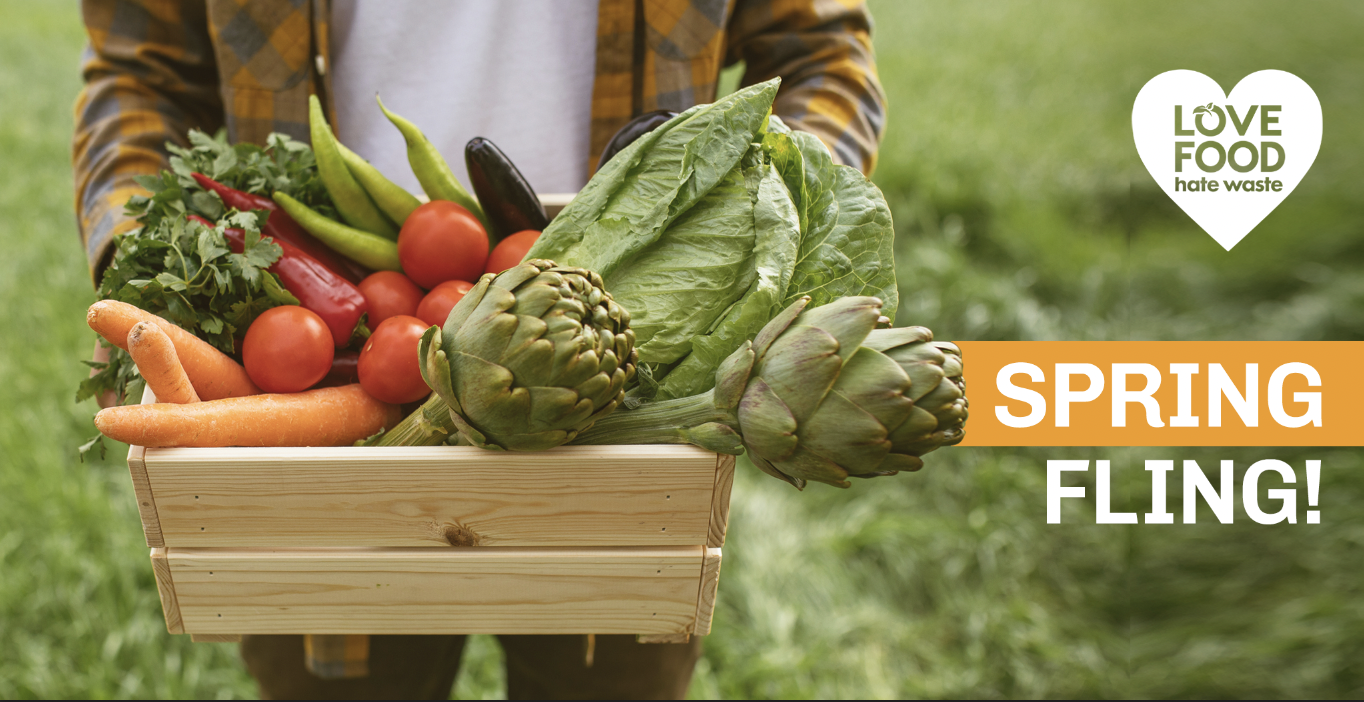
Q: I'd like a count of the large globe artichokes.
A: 2